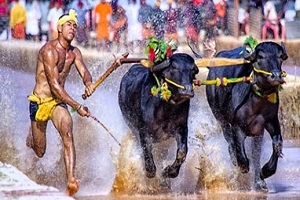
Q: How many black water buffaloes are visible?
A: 2